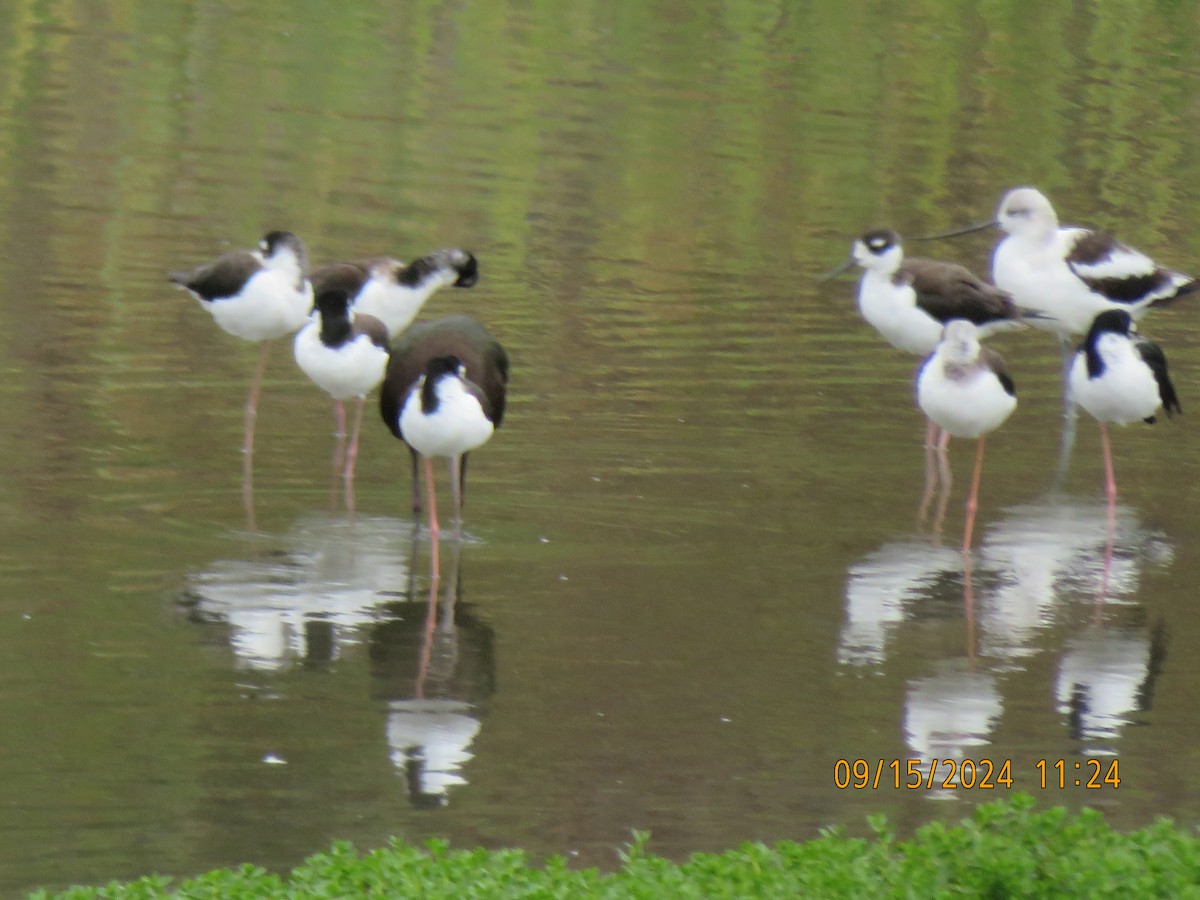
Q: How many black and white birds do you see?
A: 8